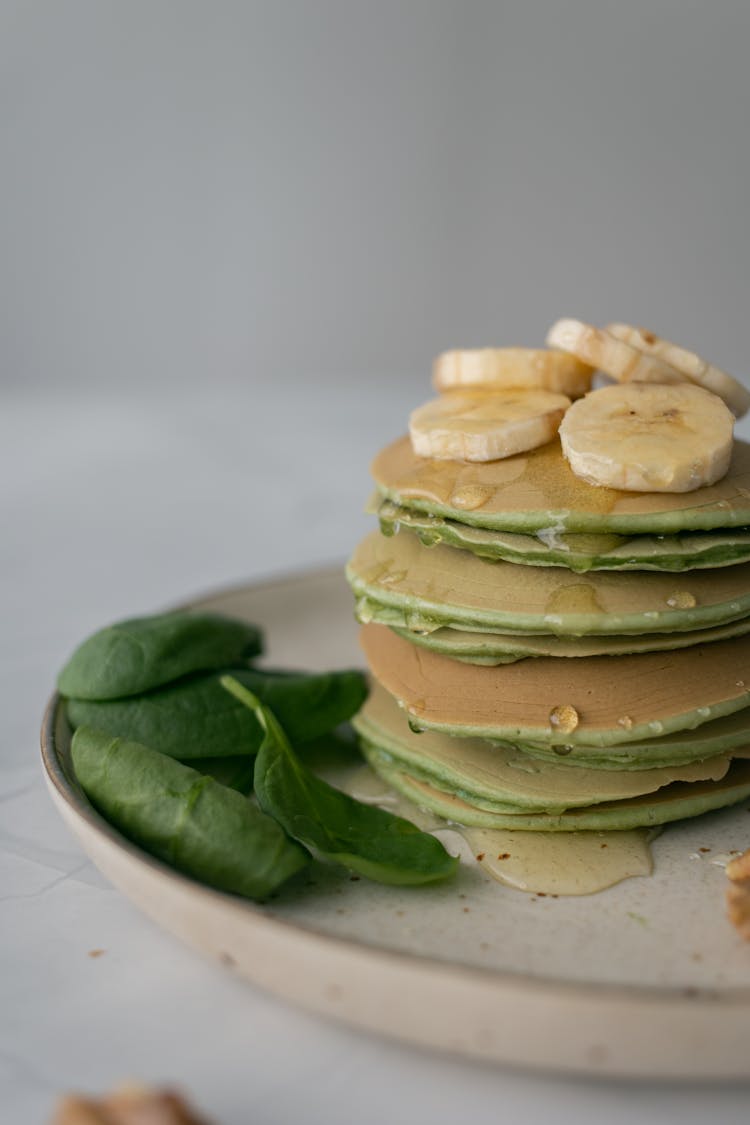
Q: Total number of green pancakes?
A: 8